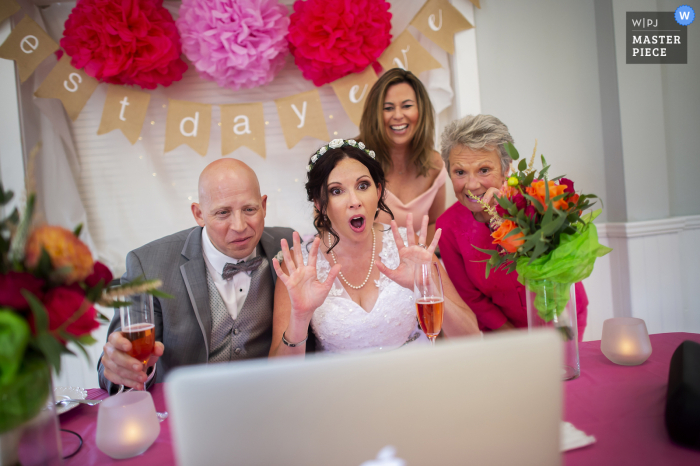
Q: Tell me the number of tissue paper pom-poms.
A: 3